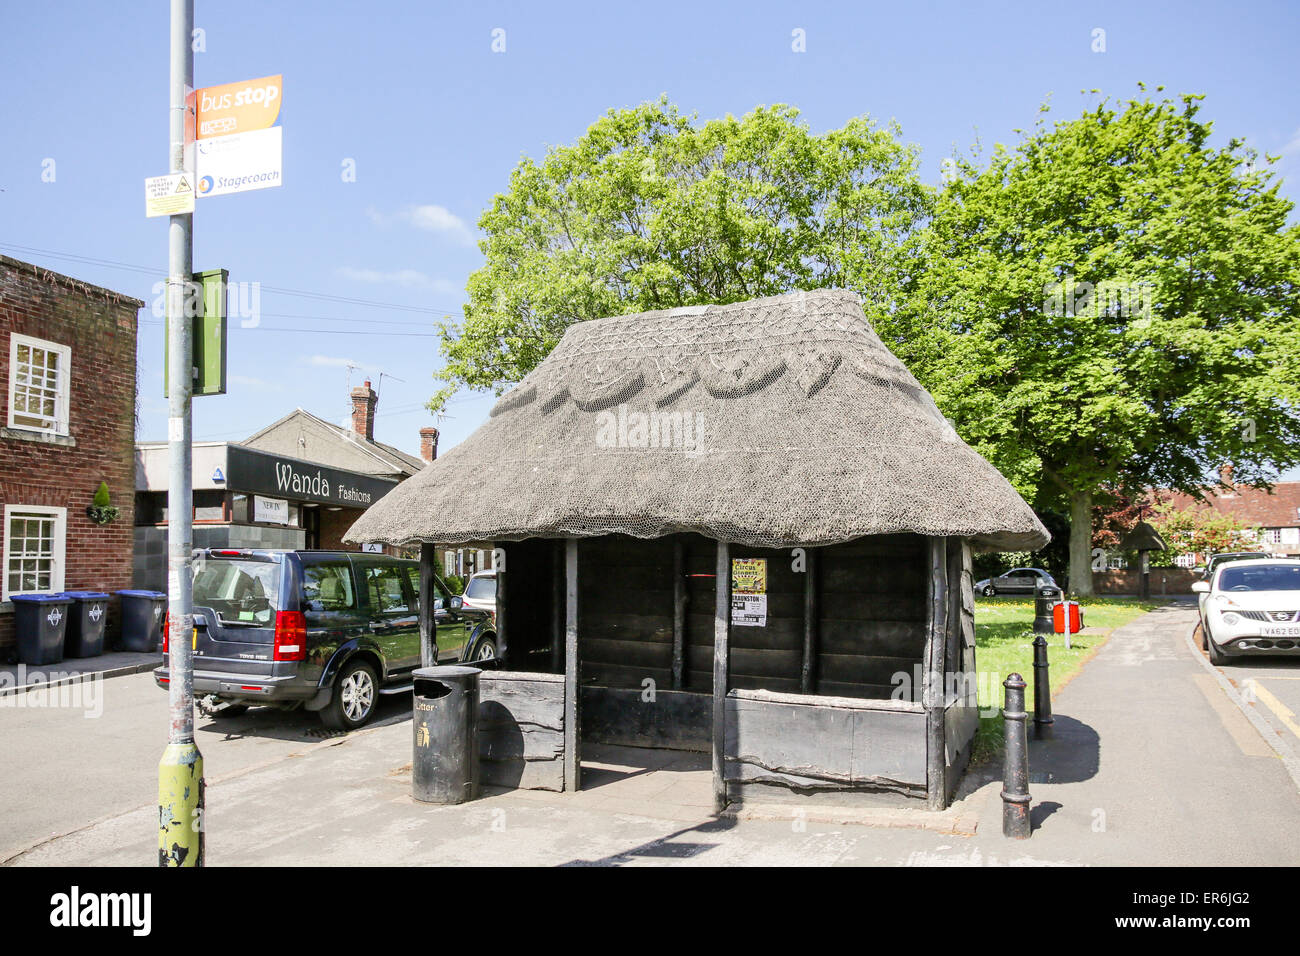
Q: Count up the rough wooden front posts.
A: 4